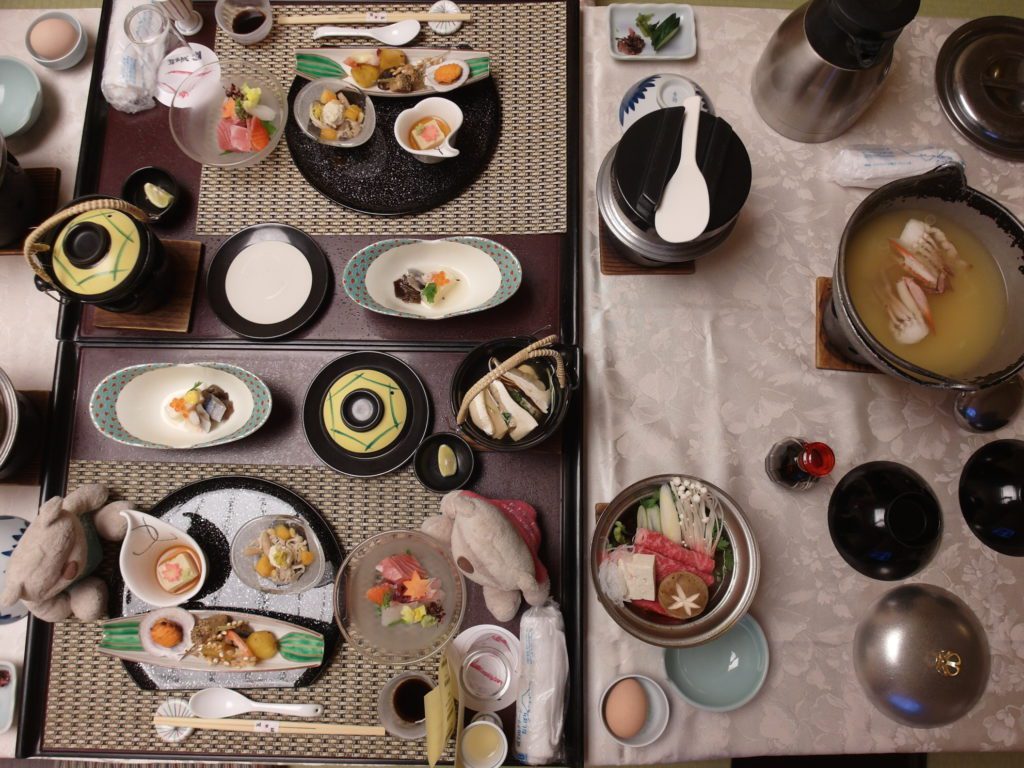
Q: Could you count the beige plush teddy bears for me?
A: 2